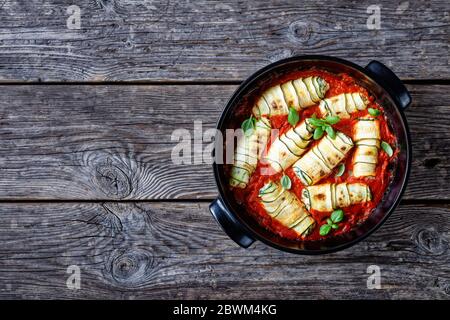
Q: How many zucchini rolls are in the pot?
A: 8